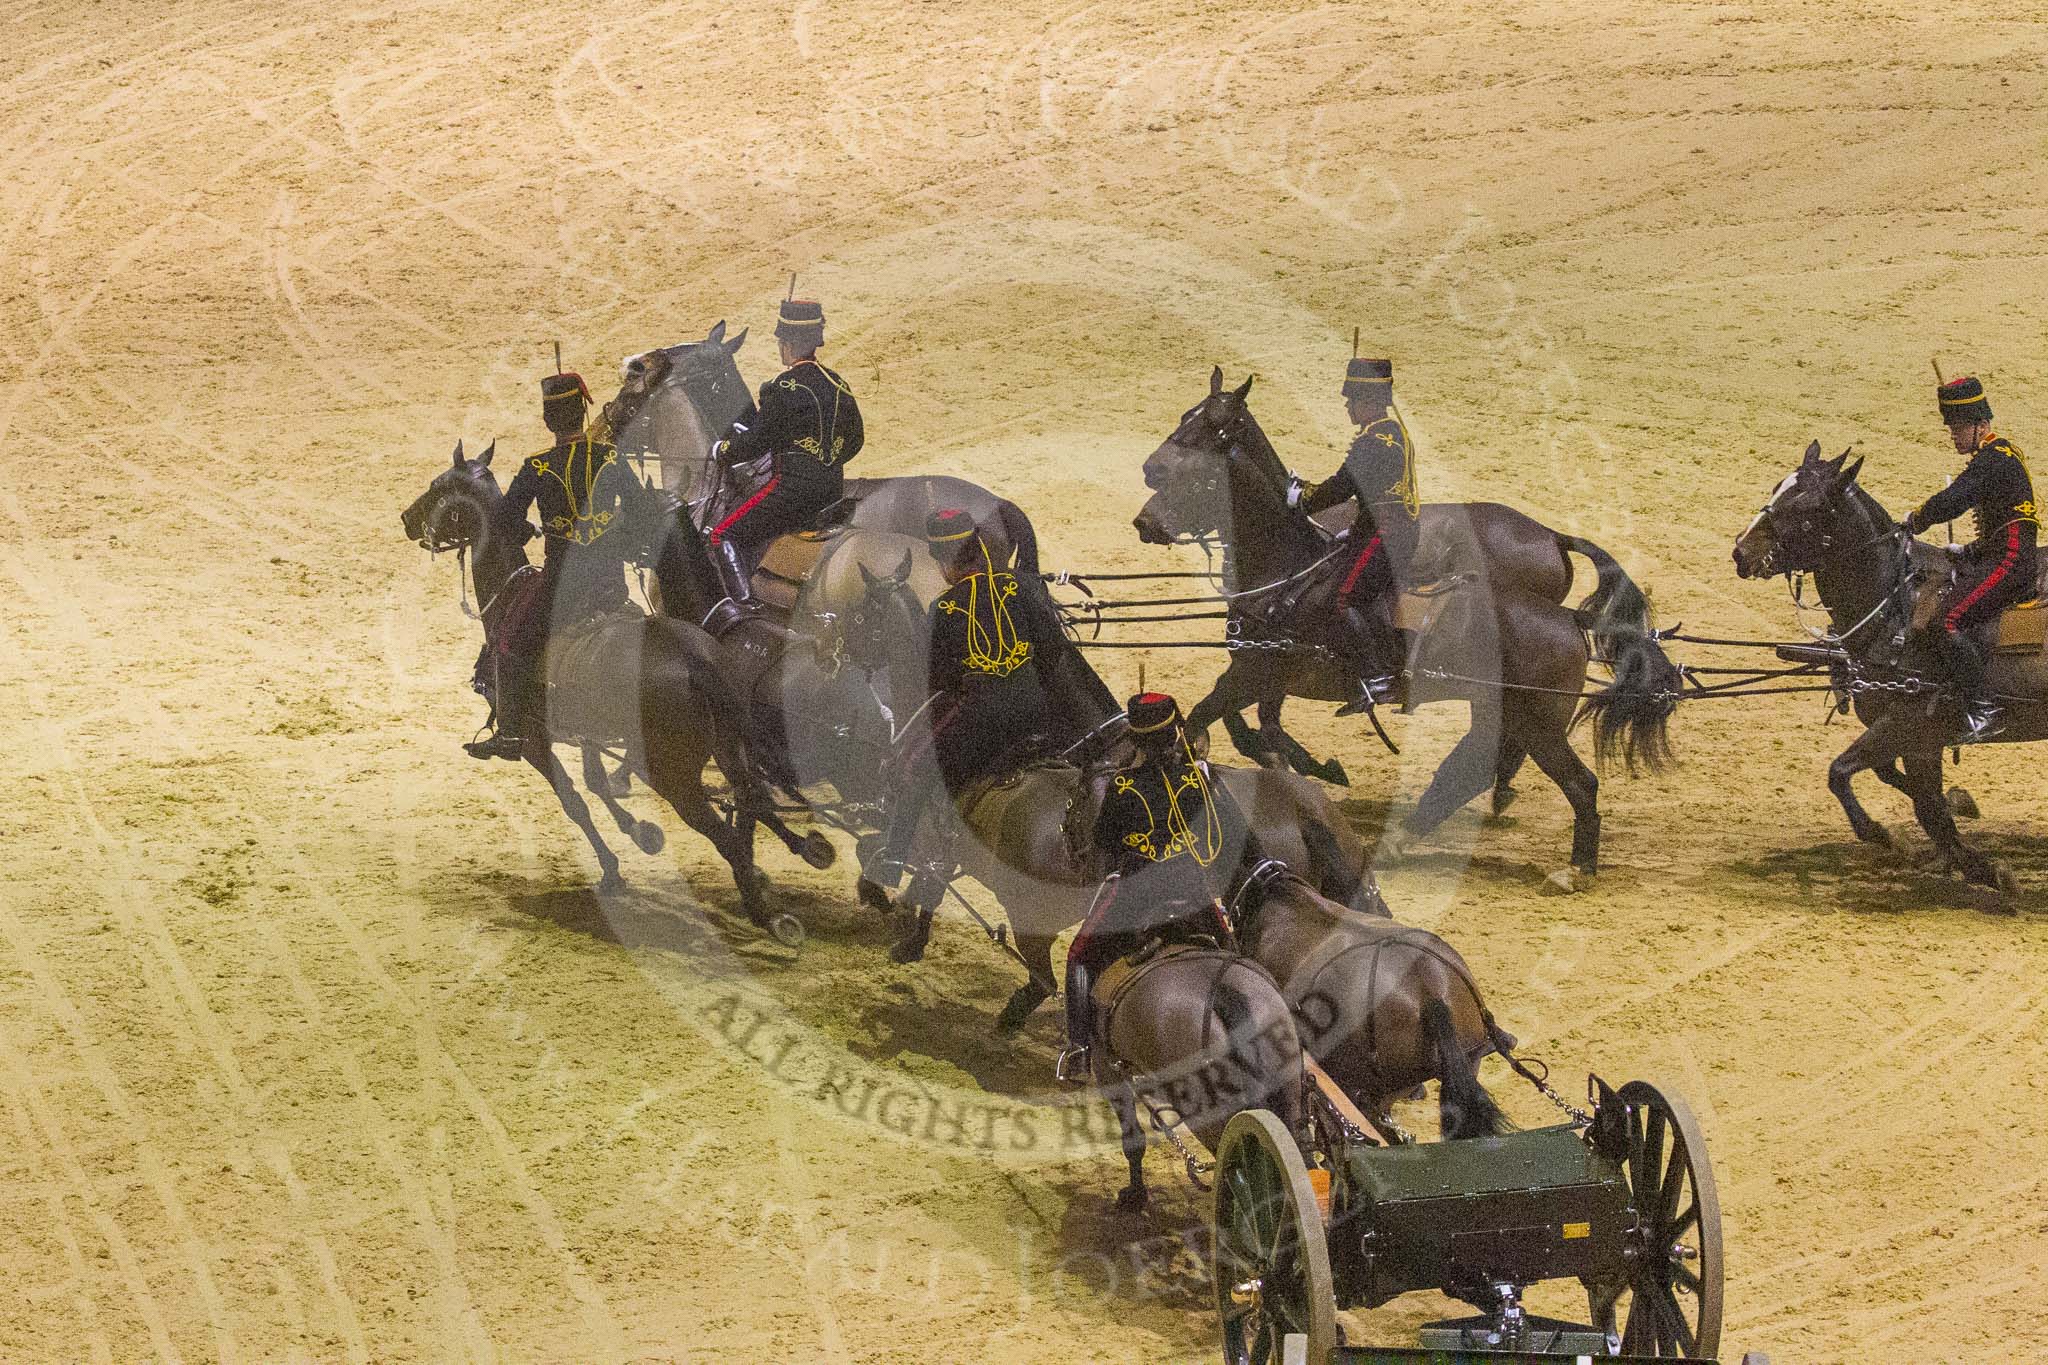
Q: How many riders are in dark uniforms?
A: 6